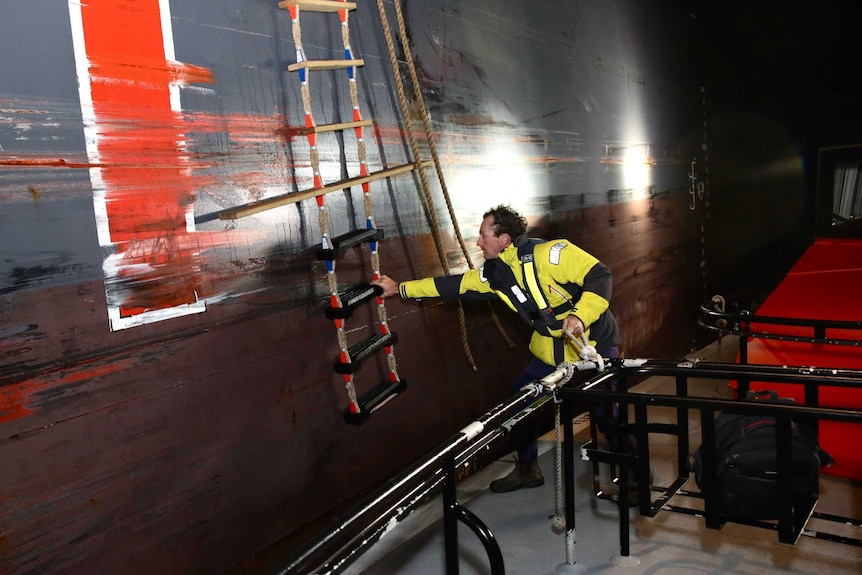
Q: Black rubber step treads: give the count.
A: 4